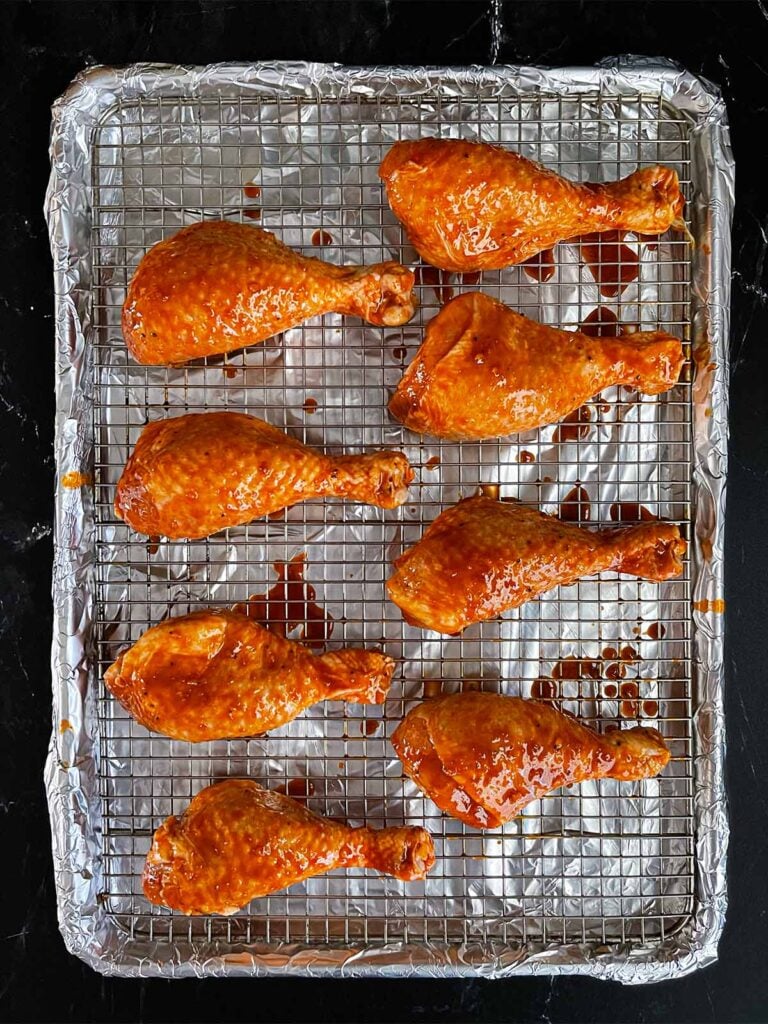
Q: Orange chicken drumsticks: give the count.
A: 8